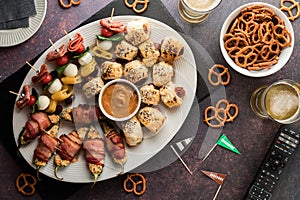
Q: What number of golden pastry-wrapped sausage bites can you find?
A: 12